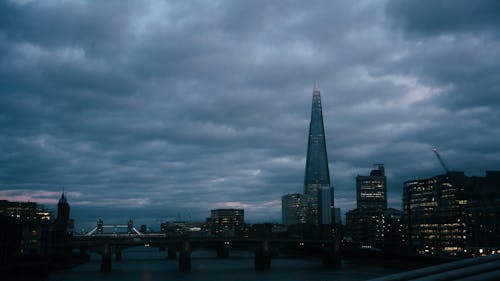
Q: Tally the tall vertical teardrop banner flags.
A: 0